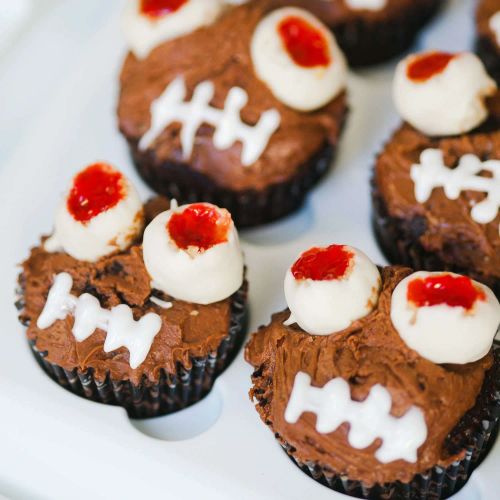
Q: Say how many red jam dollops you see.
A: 7